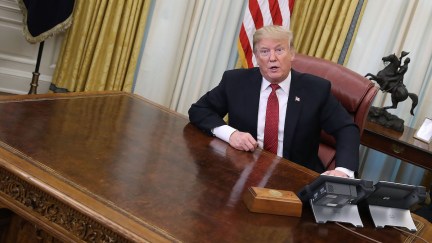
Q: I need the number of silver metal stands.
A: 2